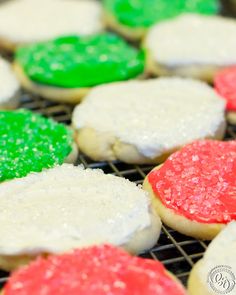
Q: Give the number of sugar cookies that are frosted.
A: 12